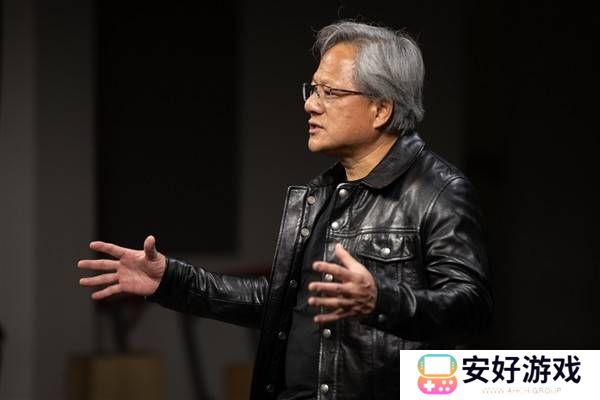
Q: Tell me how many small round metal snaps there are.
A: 12